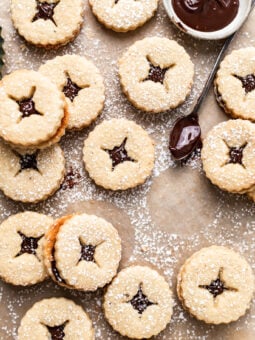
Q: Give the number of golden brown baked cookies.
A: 14